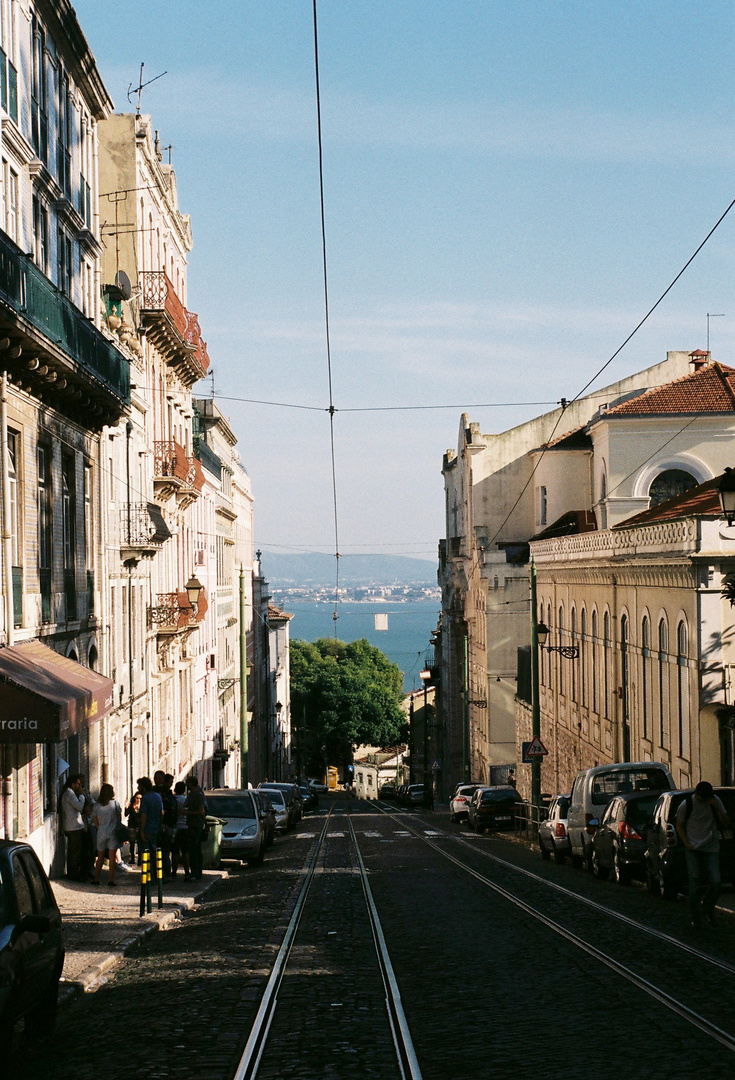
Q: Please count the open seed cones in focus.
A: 0